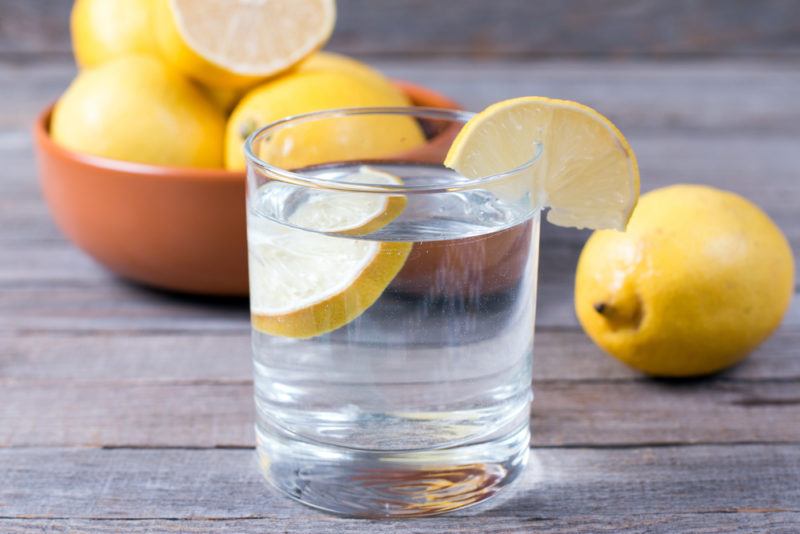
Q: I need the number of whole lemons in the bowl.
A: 4